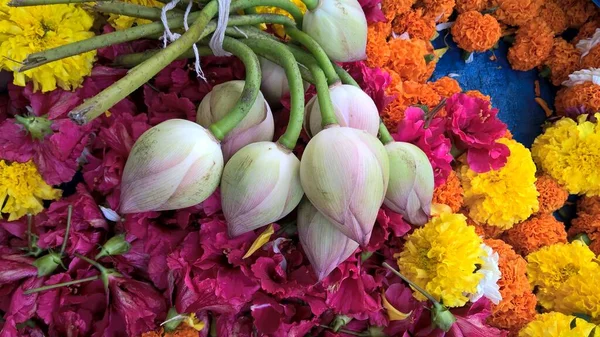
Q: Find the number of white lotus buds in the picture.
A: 9